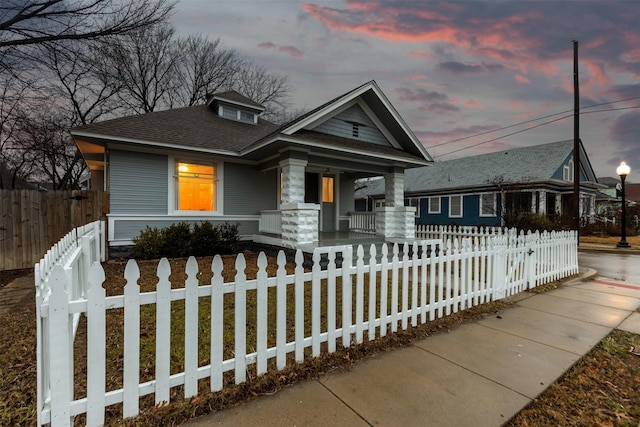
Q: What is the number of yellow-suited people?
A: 0